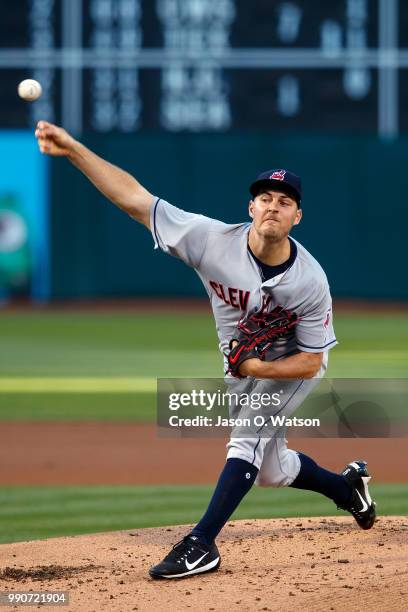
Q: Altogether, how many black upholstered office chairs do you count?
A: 0